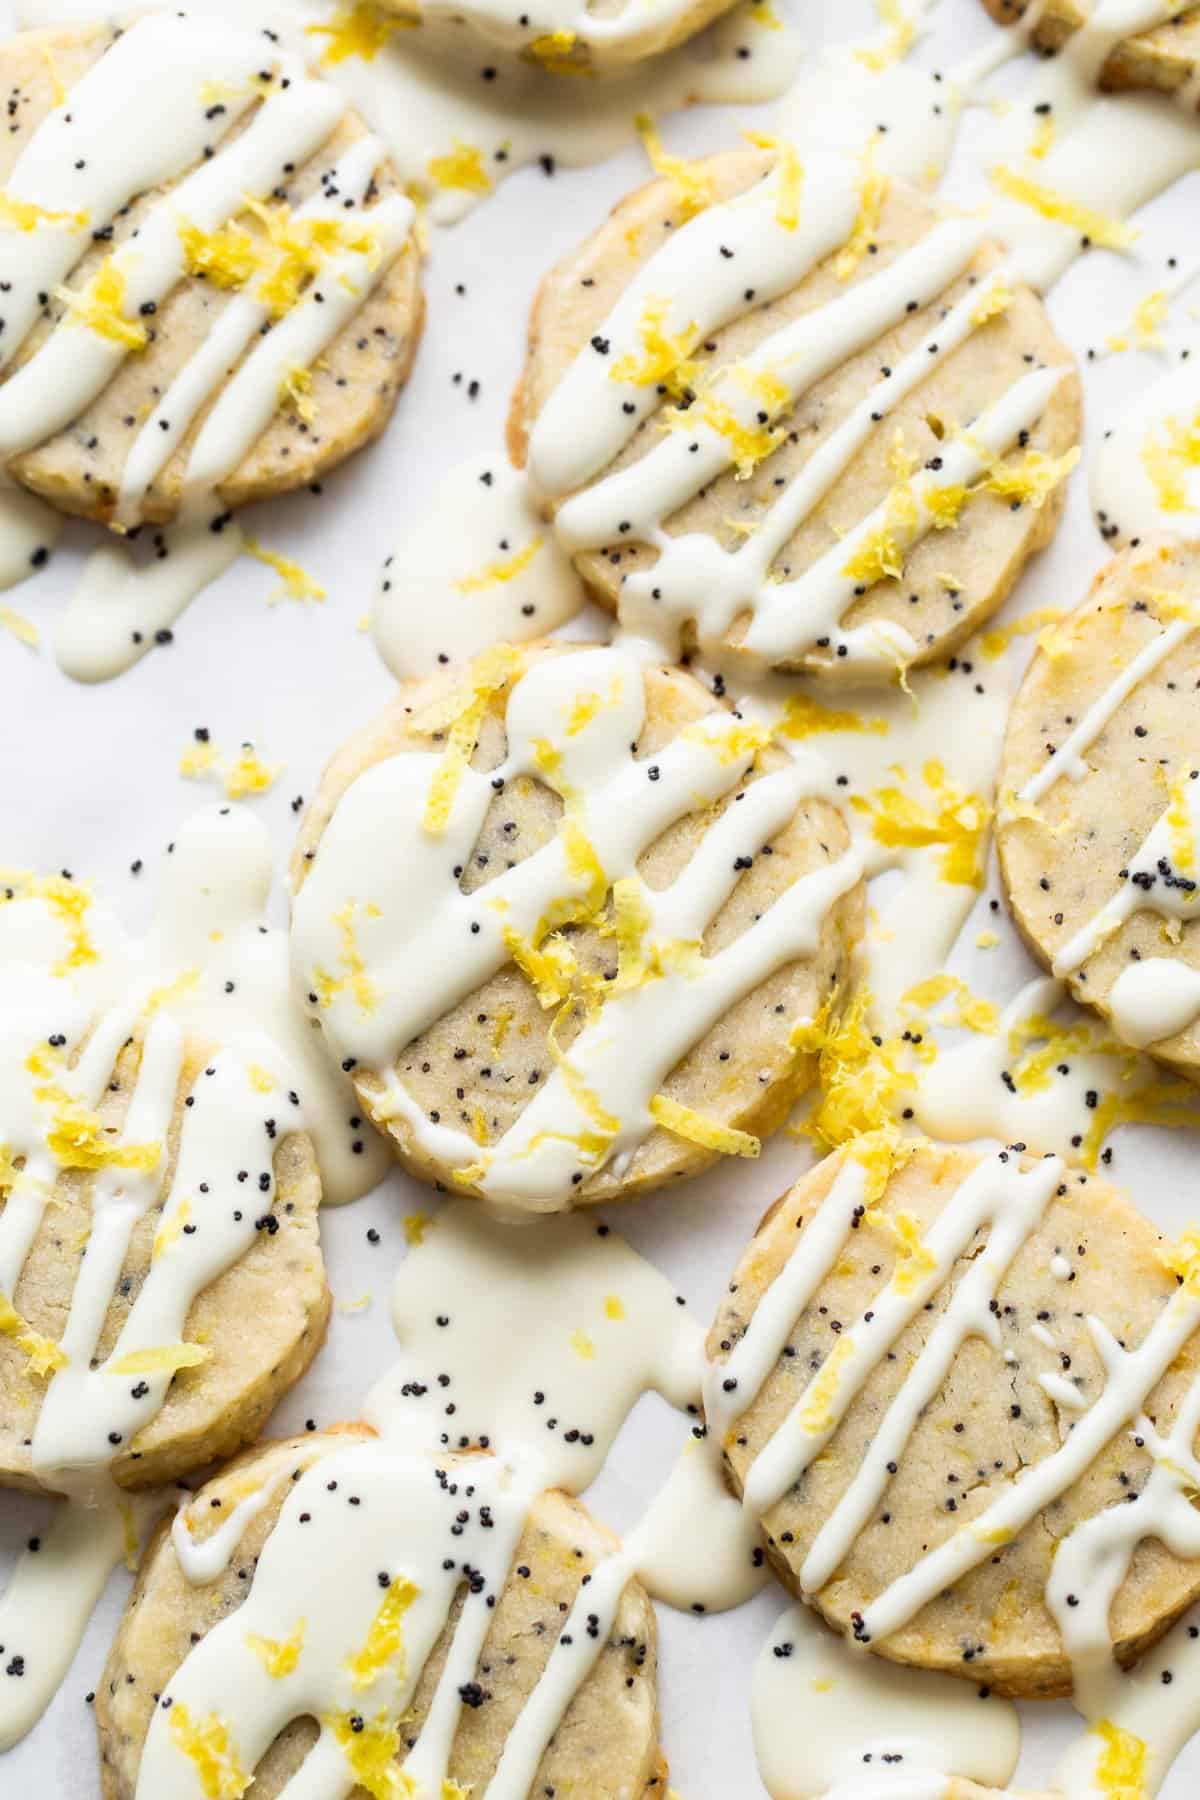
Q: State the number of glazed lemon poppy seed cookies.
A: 9